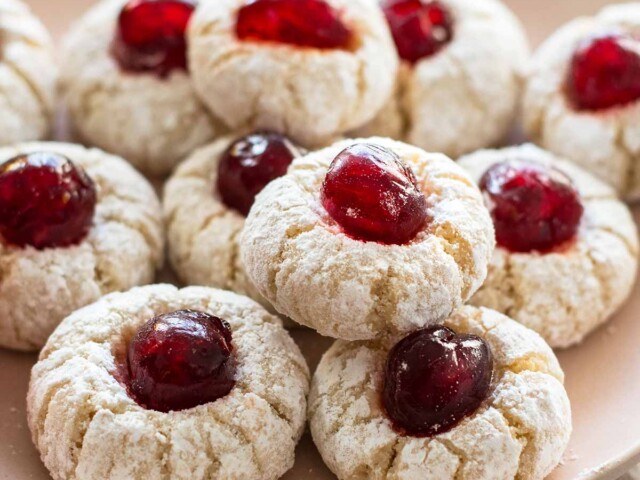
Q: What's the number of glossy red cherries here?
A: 10